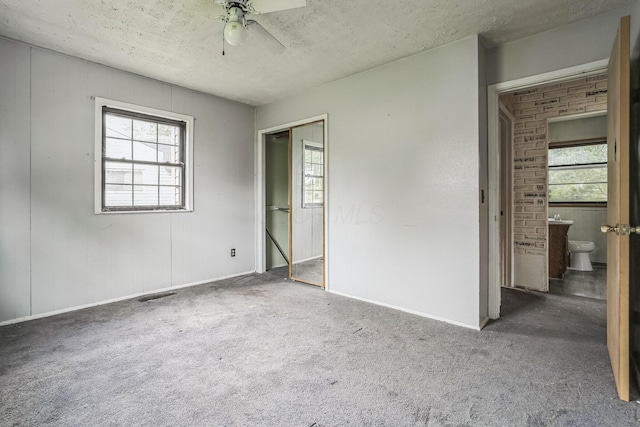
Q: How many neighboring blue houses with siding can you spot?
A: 0